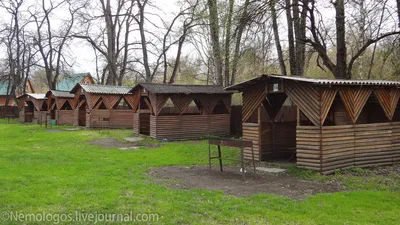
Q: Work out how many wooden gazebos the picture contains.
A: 5